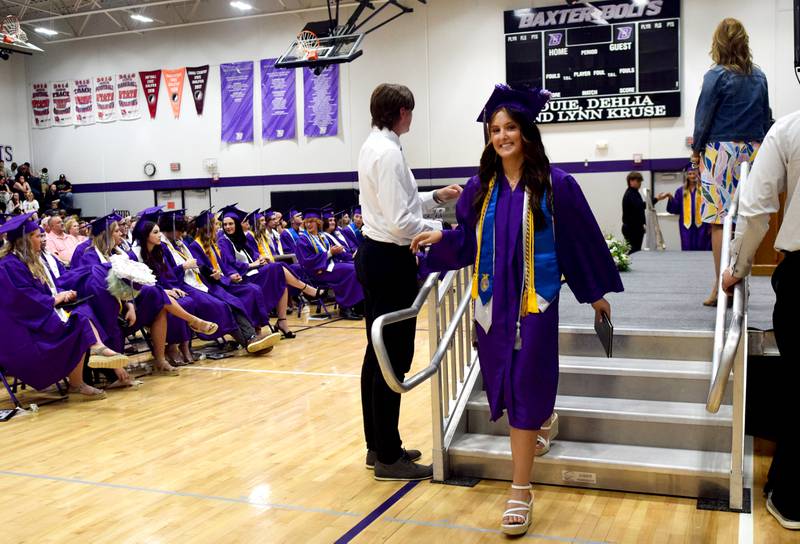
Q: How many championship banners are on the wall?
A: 11